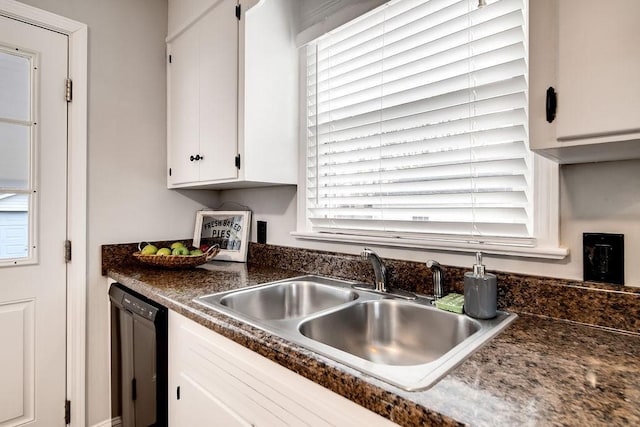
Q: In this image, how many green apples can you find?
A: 5